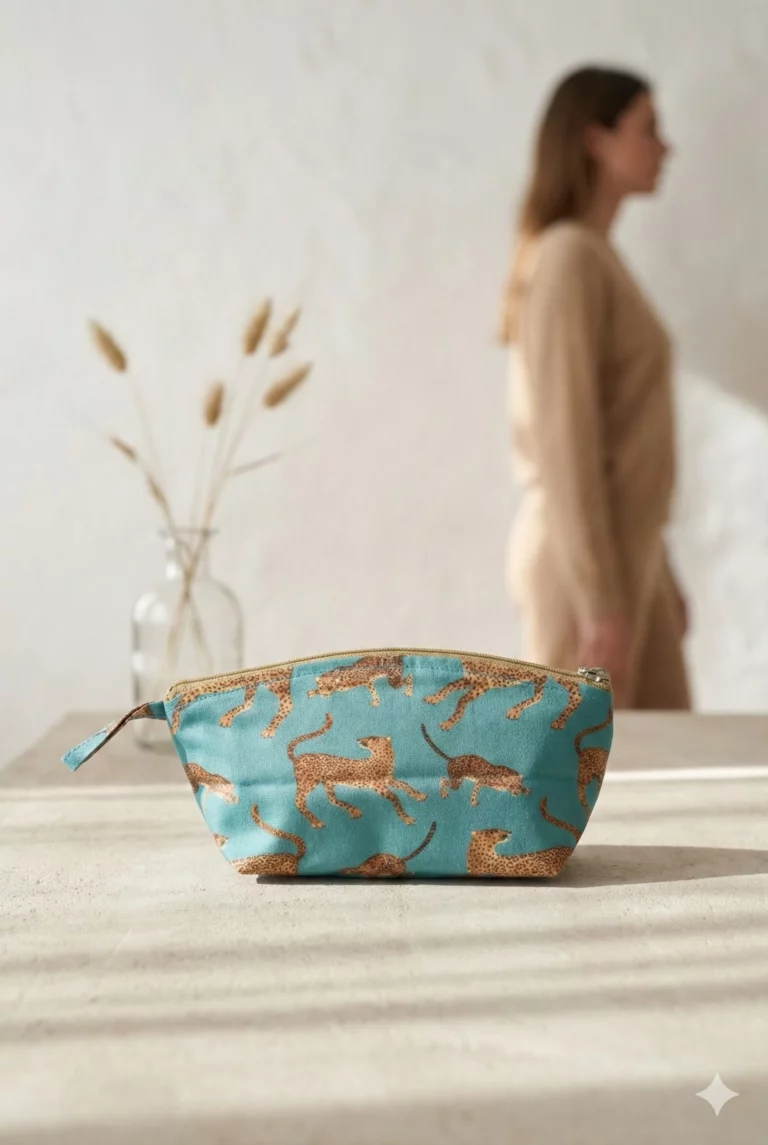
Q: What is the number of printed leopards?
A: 10